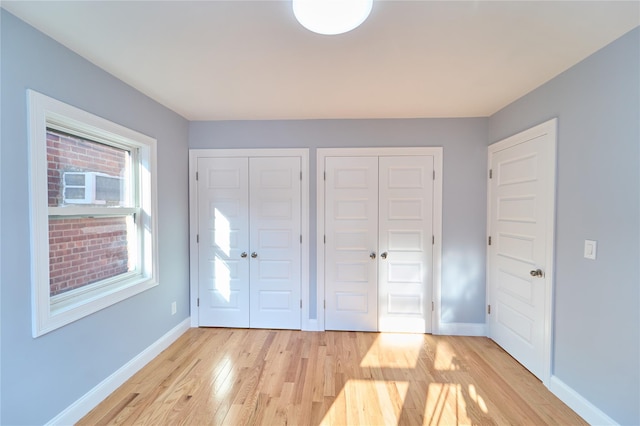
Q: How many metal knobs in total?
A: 5